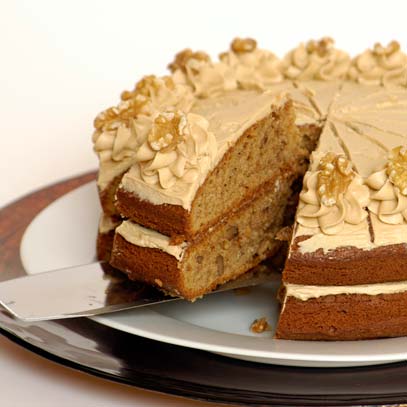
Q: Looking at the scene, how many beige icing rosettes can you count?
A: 9